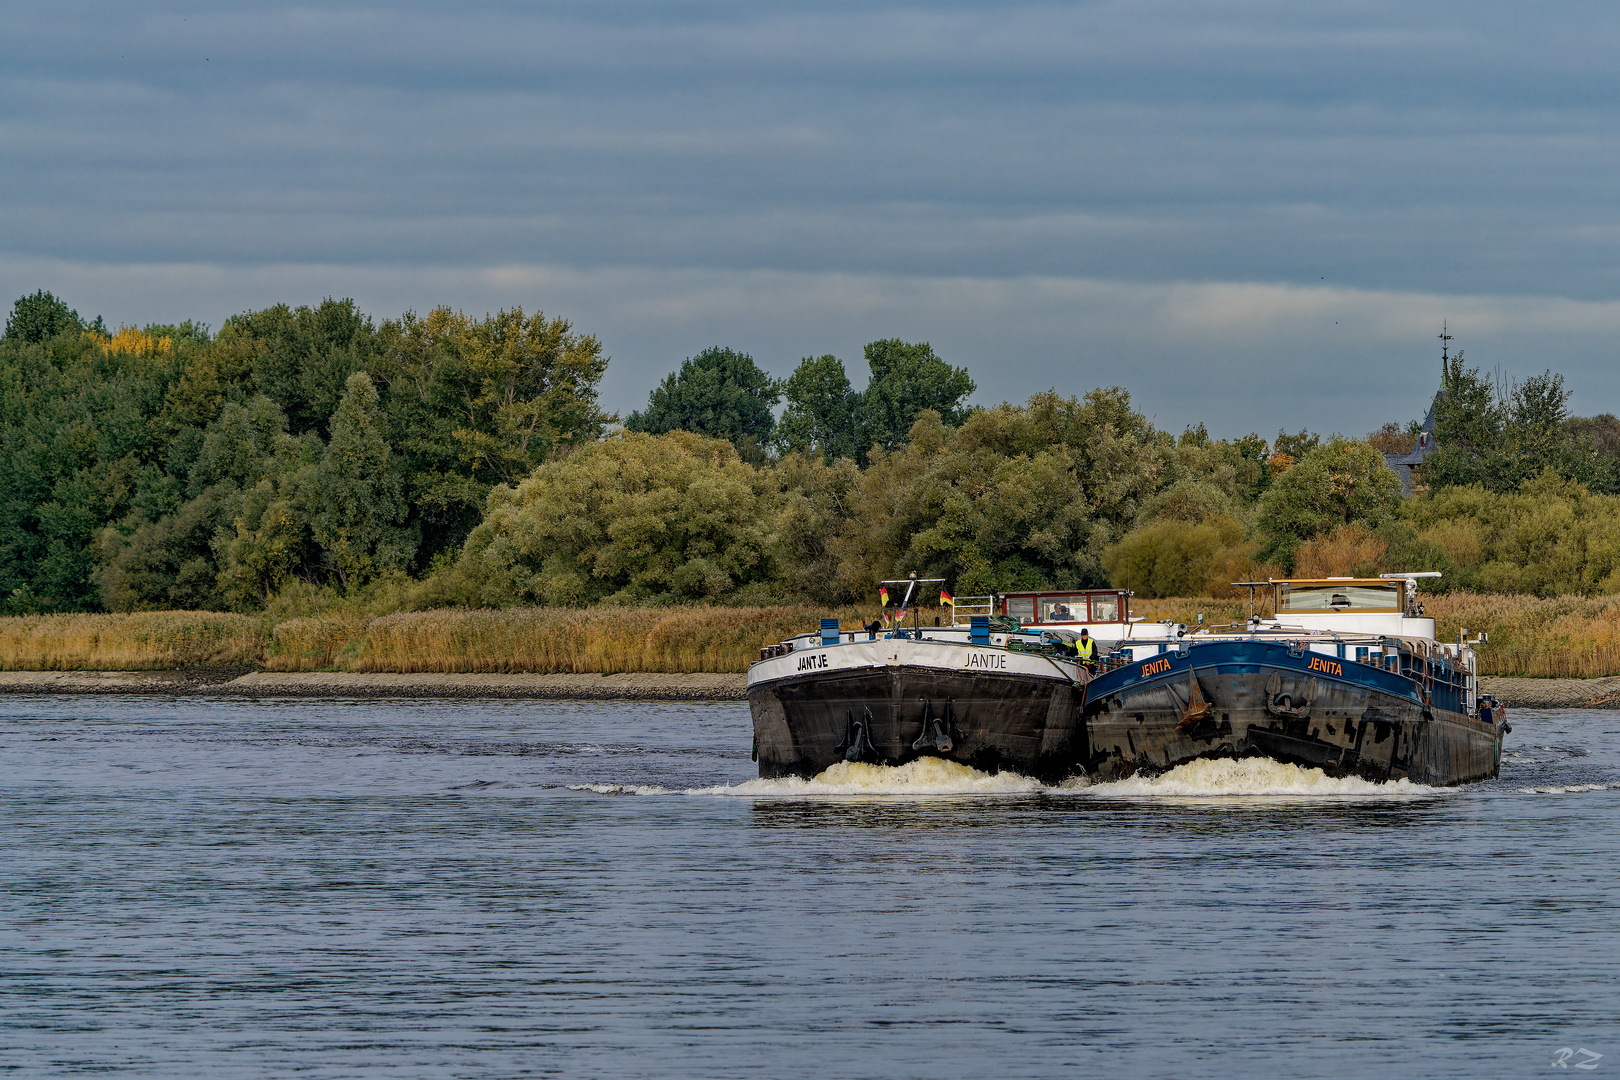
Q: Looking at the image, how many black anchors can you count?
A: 2